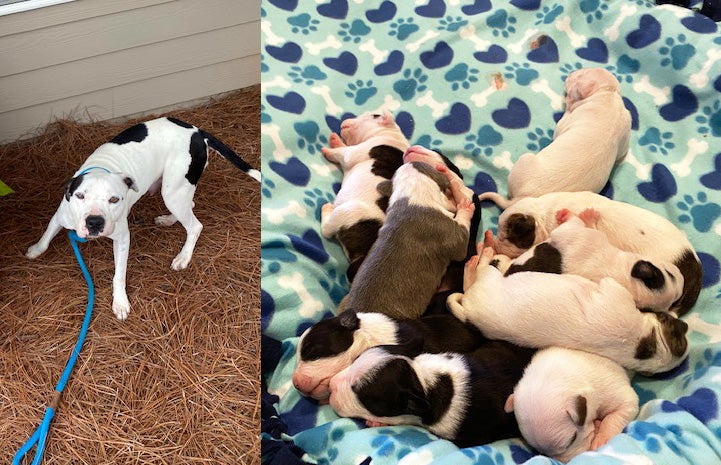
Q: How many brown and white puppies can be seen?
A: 1